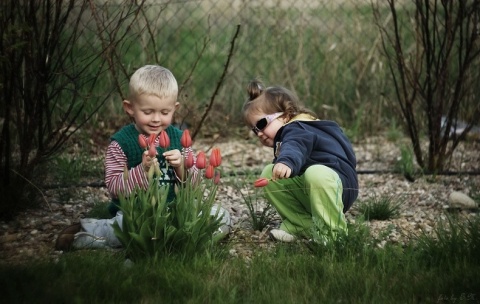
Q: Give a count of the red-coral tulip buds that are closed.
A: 11